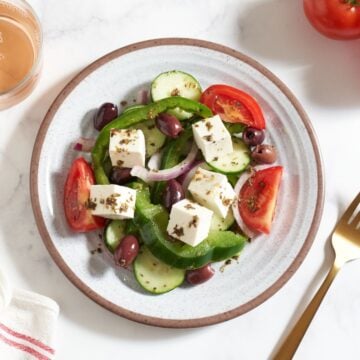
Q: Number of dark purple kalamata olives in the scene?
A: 8